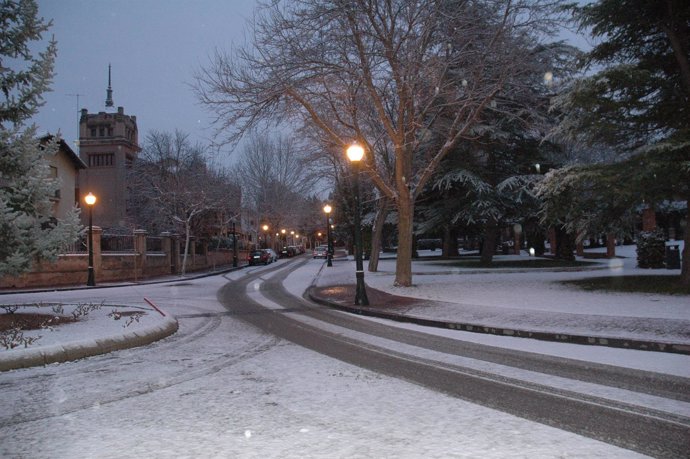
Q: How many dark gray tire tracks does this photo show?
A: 2